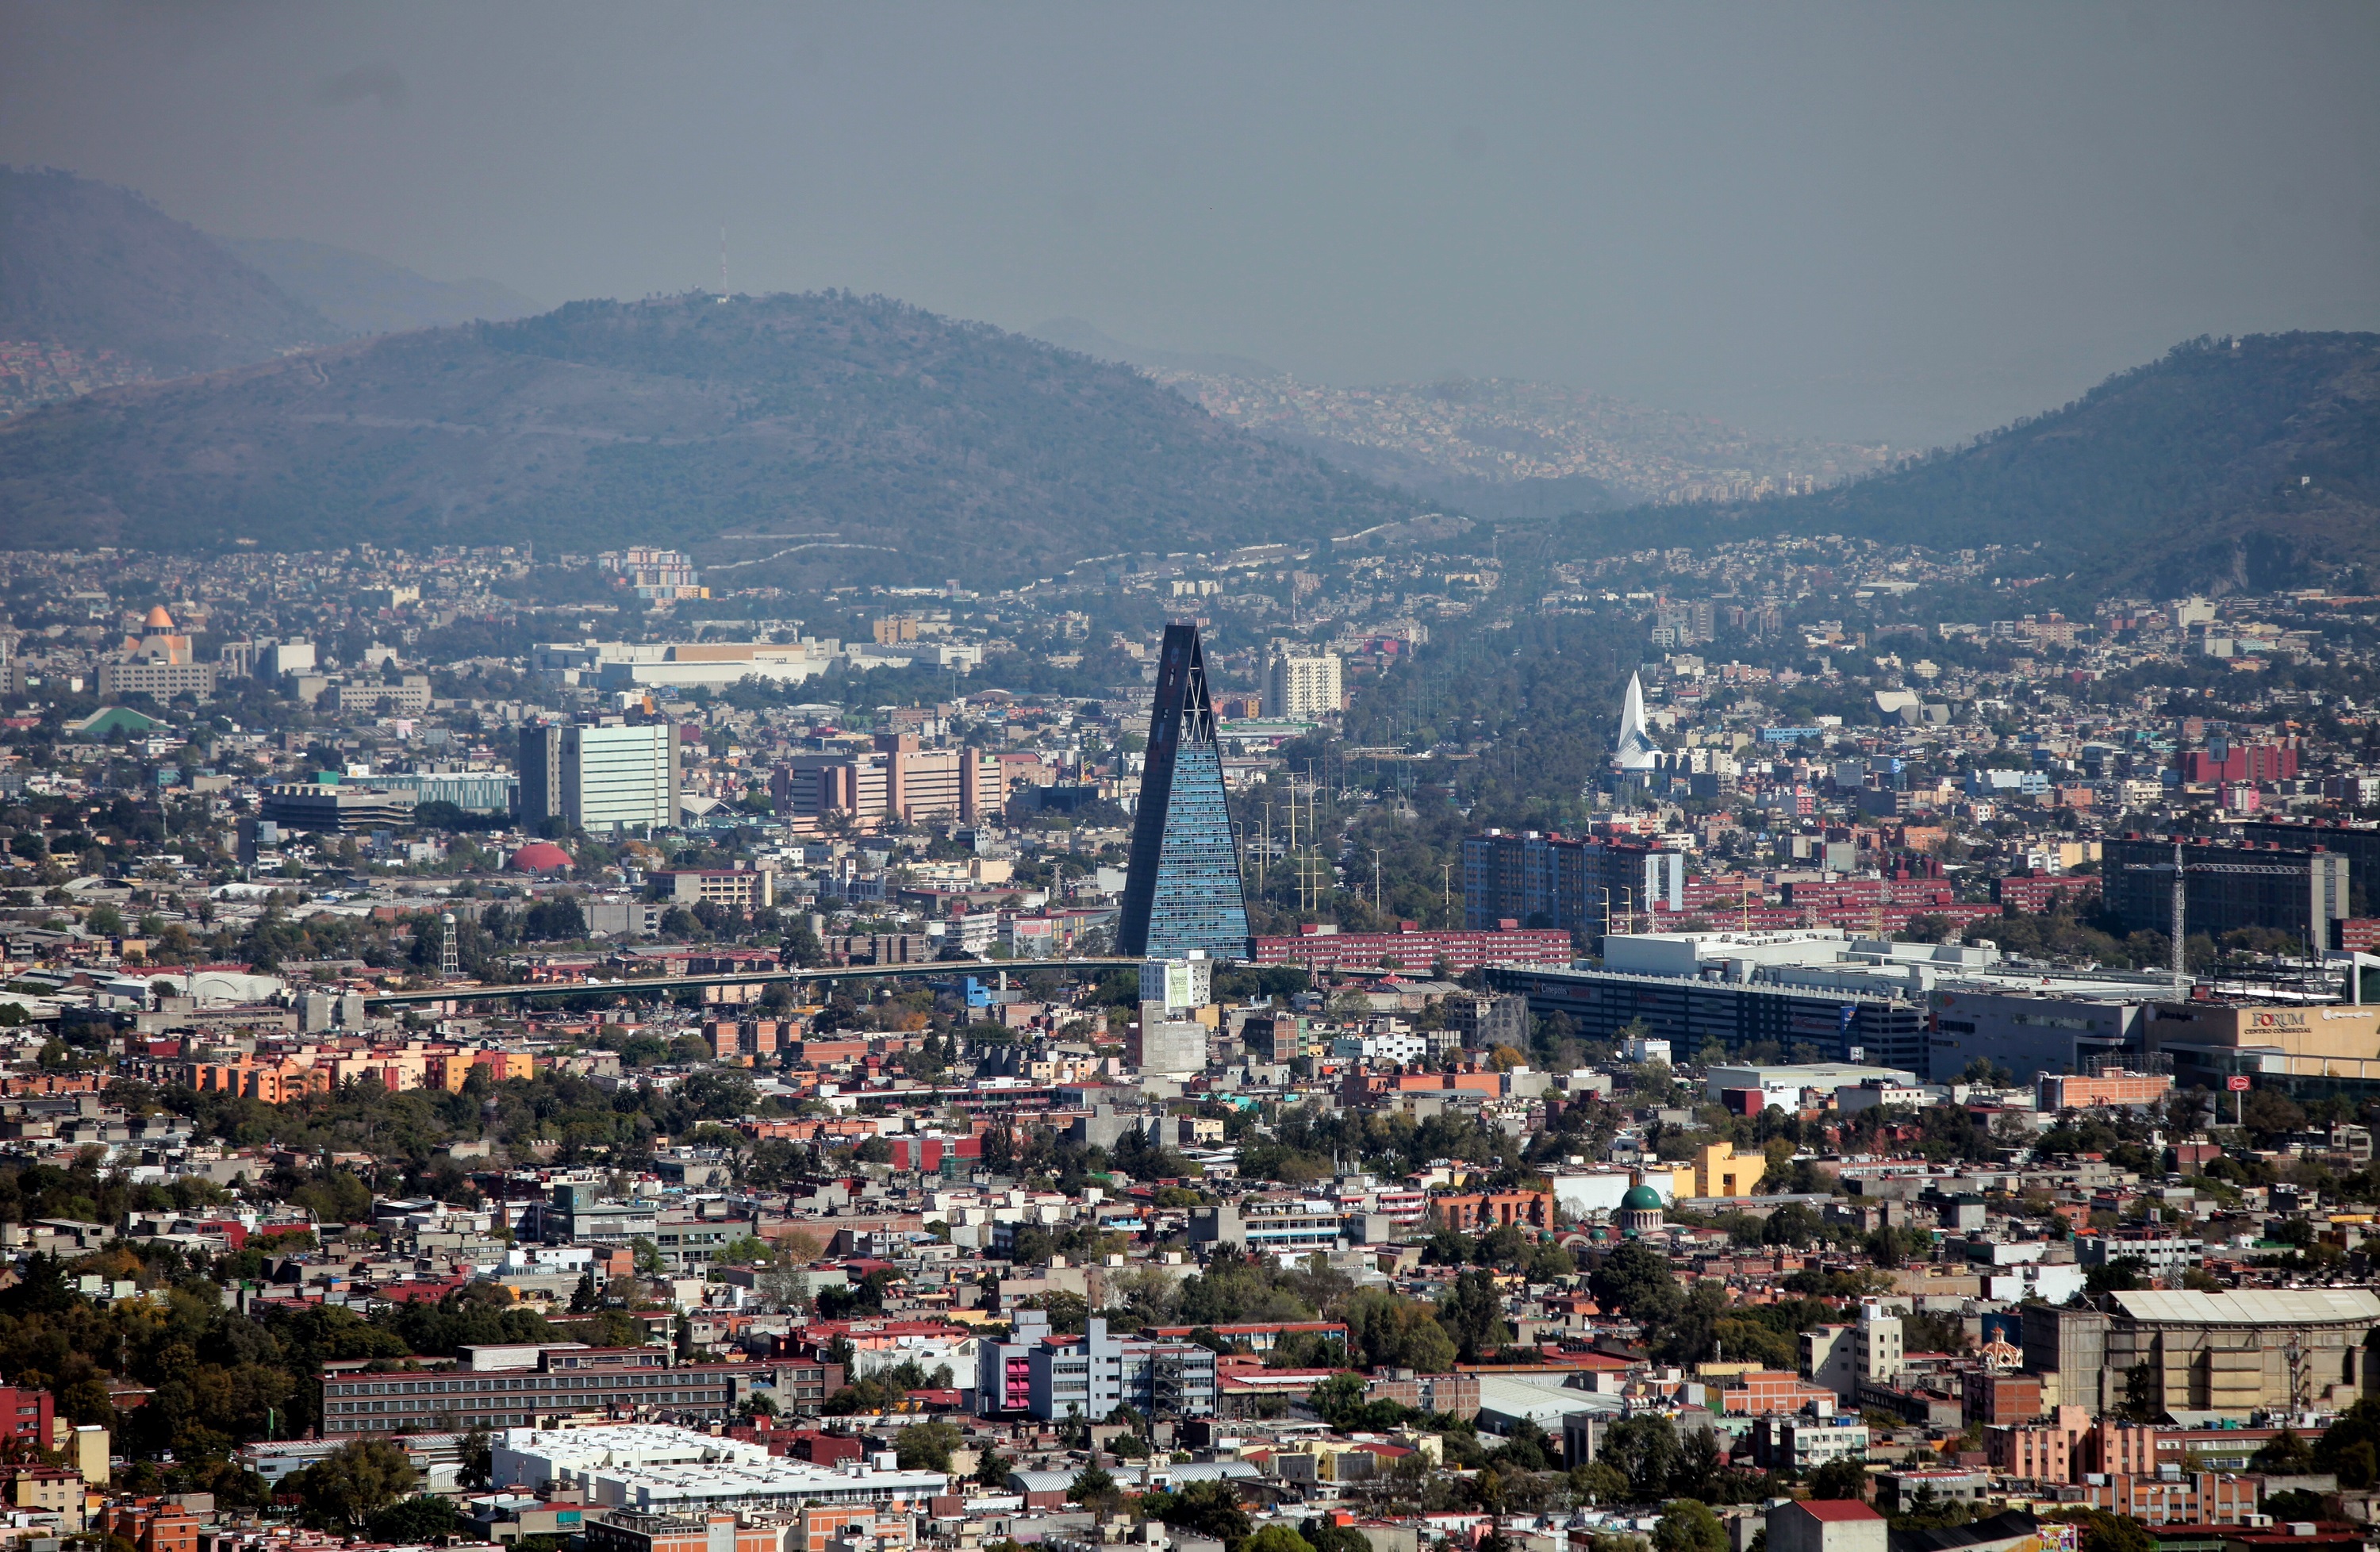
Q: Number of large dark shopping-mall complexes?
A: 1